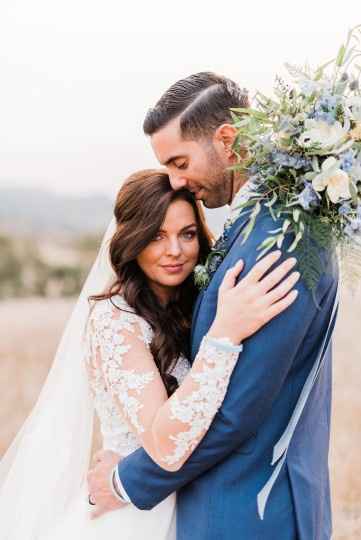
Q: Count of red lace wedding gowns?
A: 0